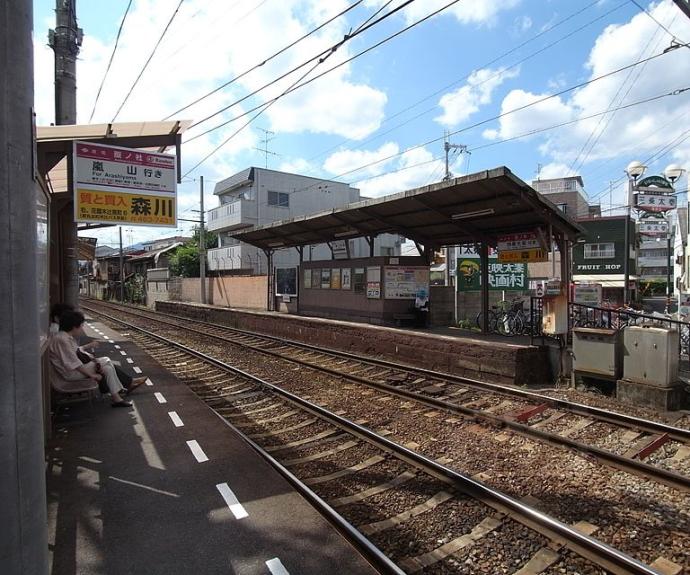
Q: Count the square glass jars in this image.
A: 0